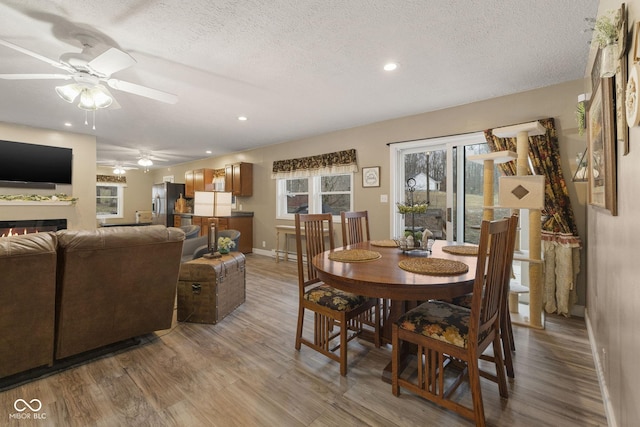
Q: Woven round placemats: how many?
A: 4